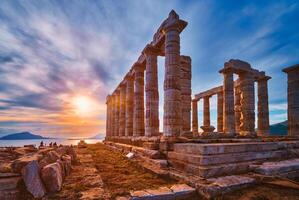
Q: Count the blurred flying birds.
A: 0